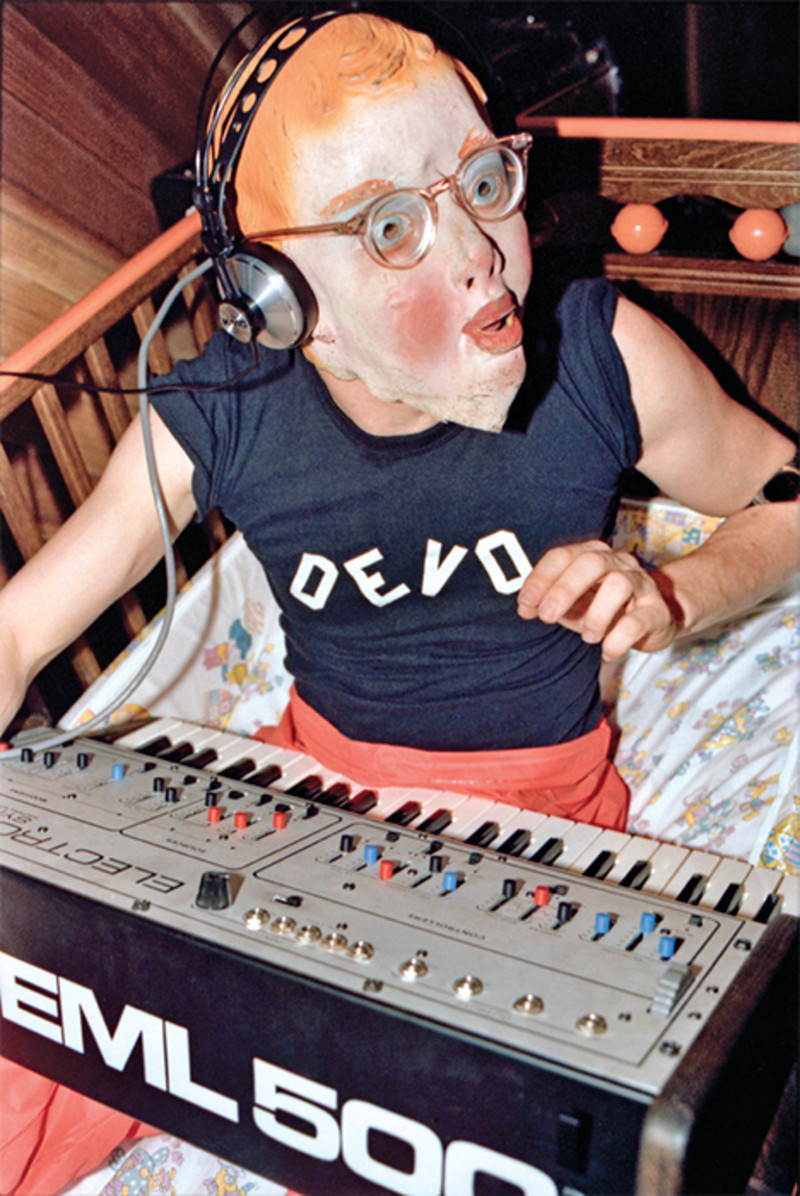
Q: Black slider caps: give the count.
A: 10